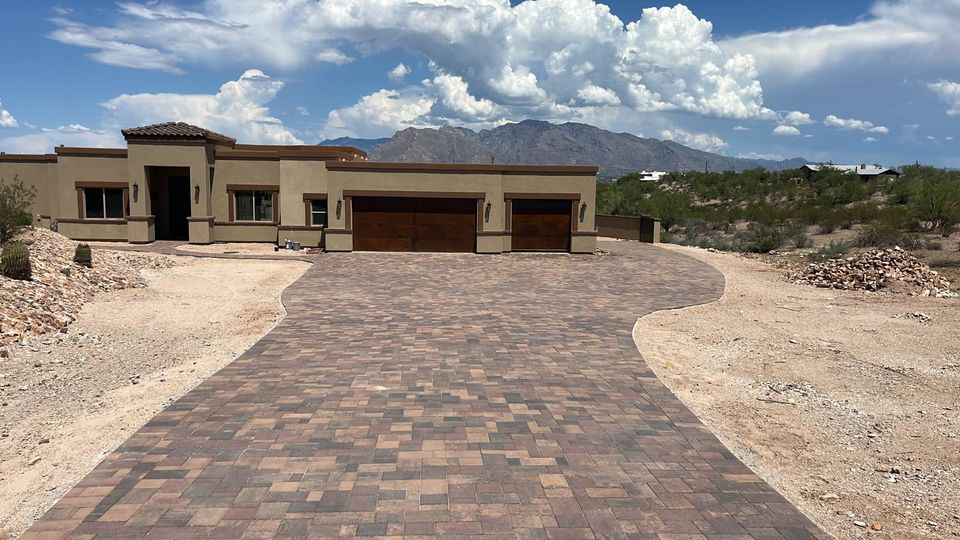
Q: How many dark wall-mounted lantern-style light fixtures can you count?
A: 5